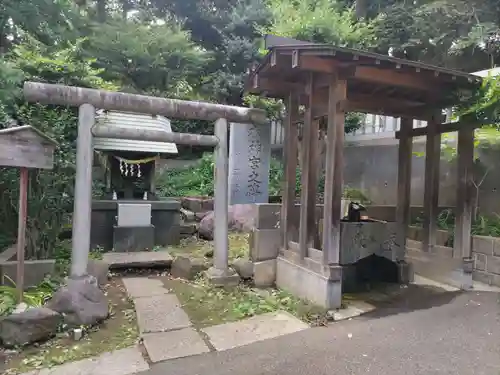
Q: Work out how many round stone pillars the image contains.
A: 2